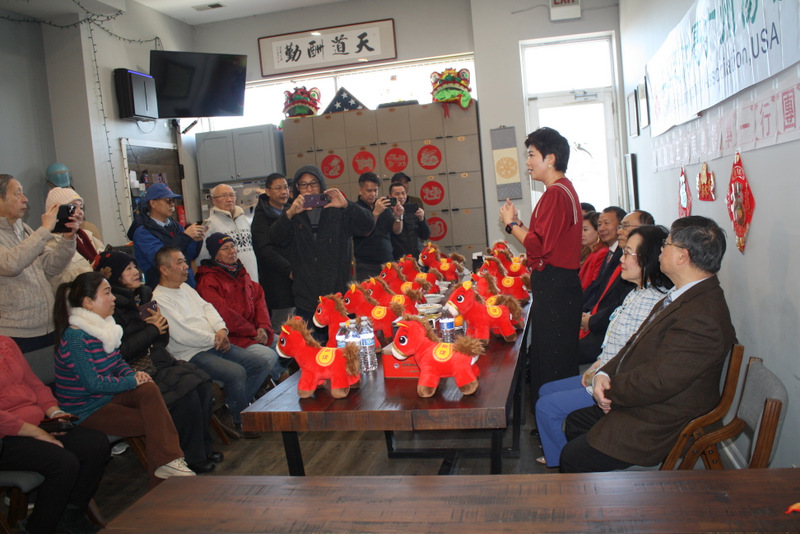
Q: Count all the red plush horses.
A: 14